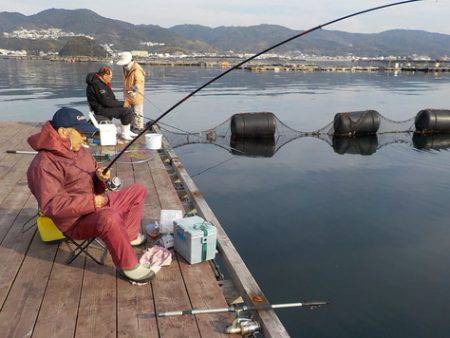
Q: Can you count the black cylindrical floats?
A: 3